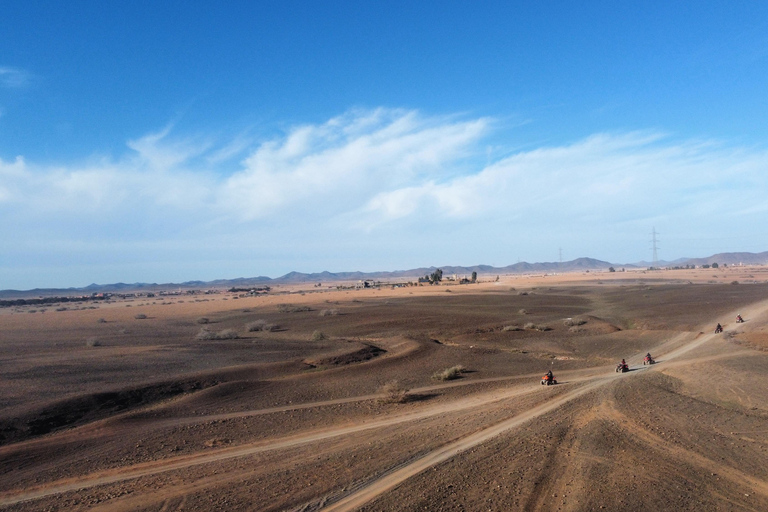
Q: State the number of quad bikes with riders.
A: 5